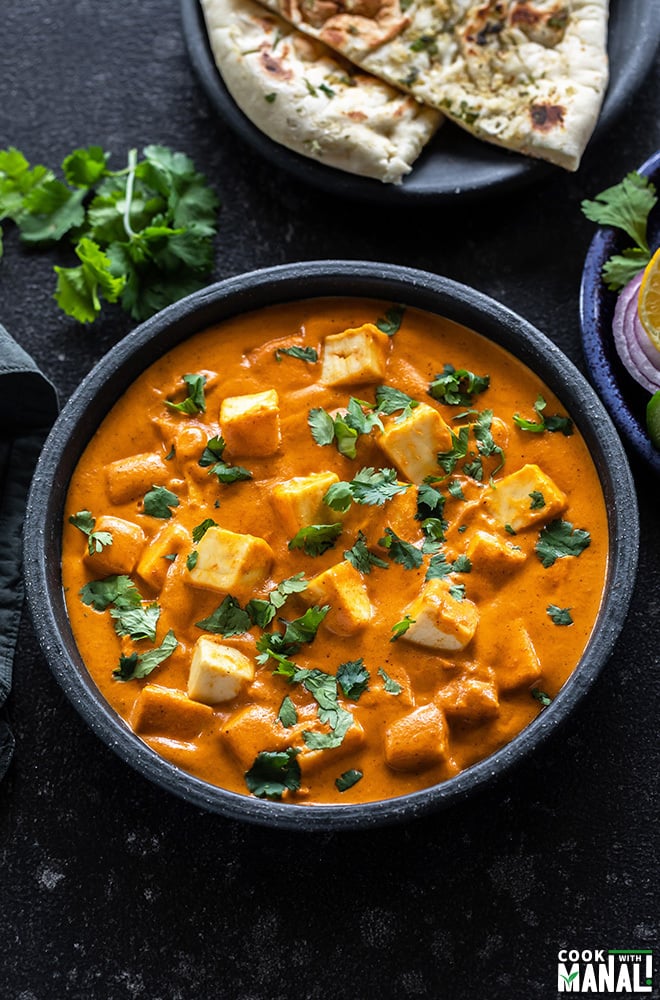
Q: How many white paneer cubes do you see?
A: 9